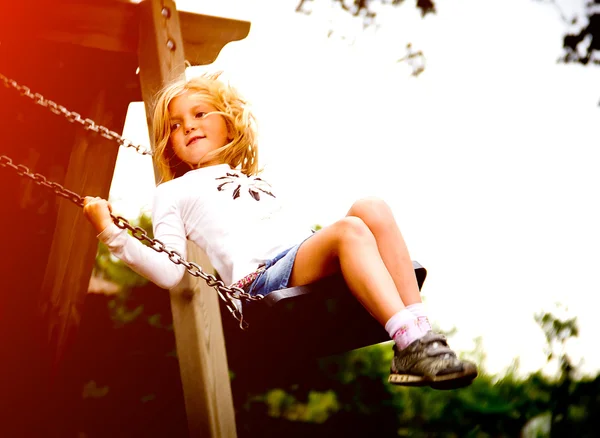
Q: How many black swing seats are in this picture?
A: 1